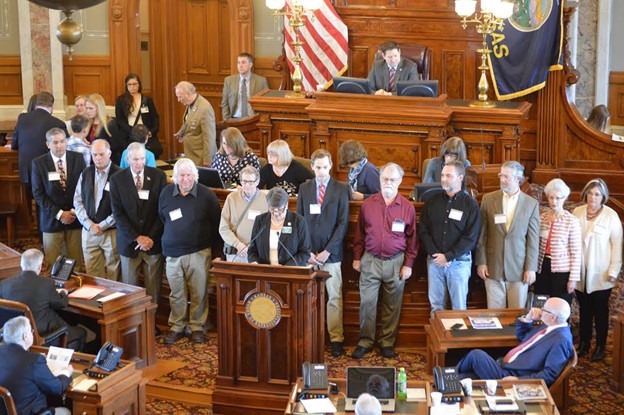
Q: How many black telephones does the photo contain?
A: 5